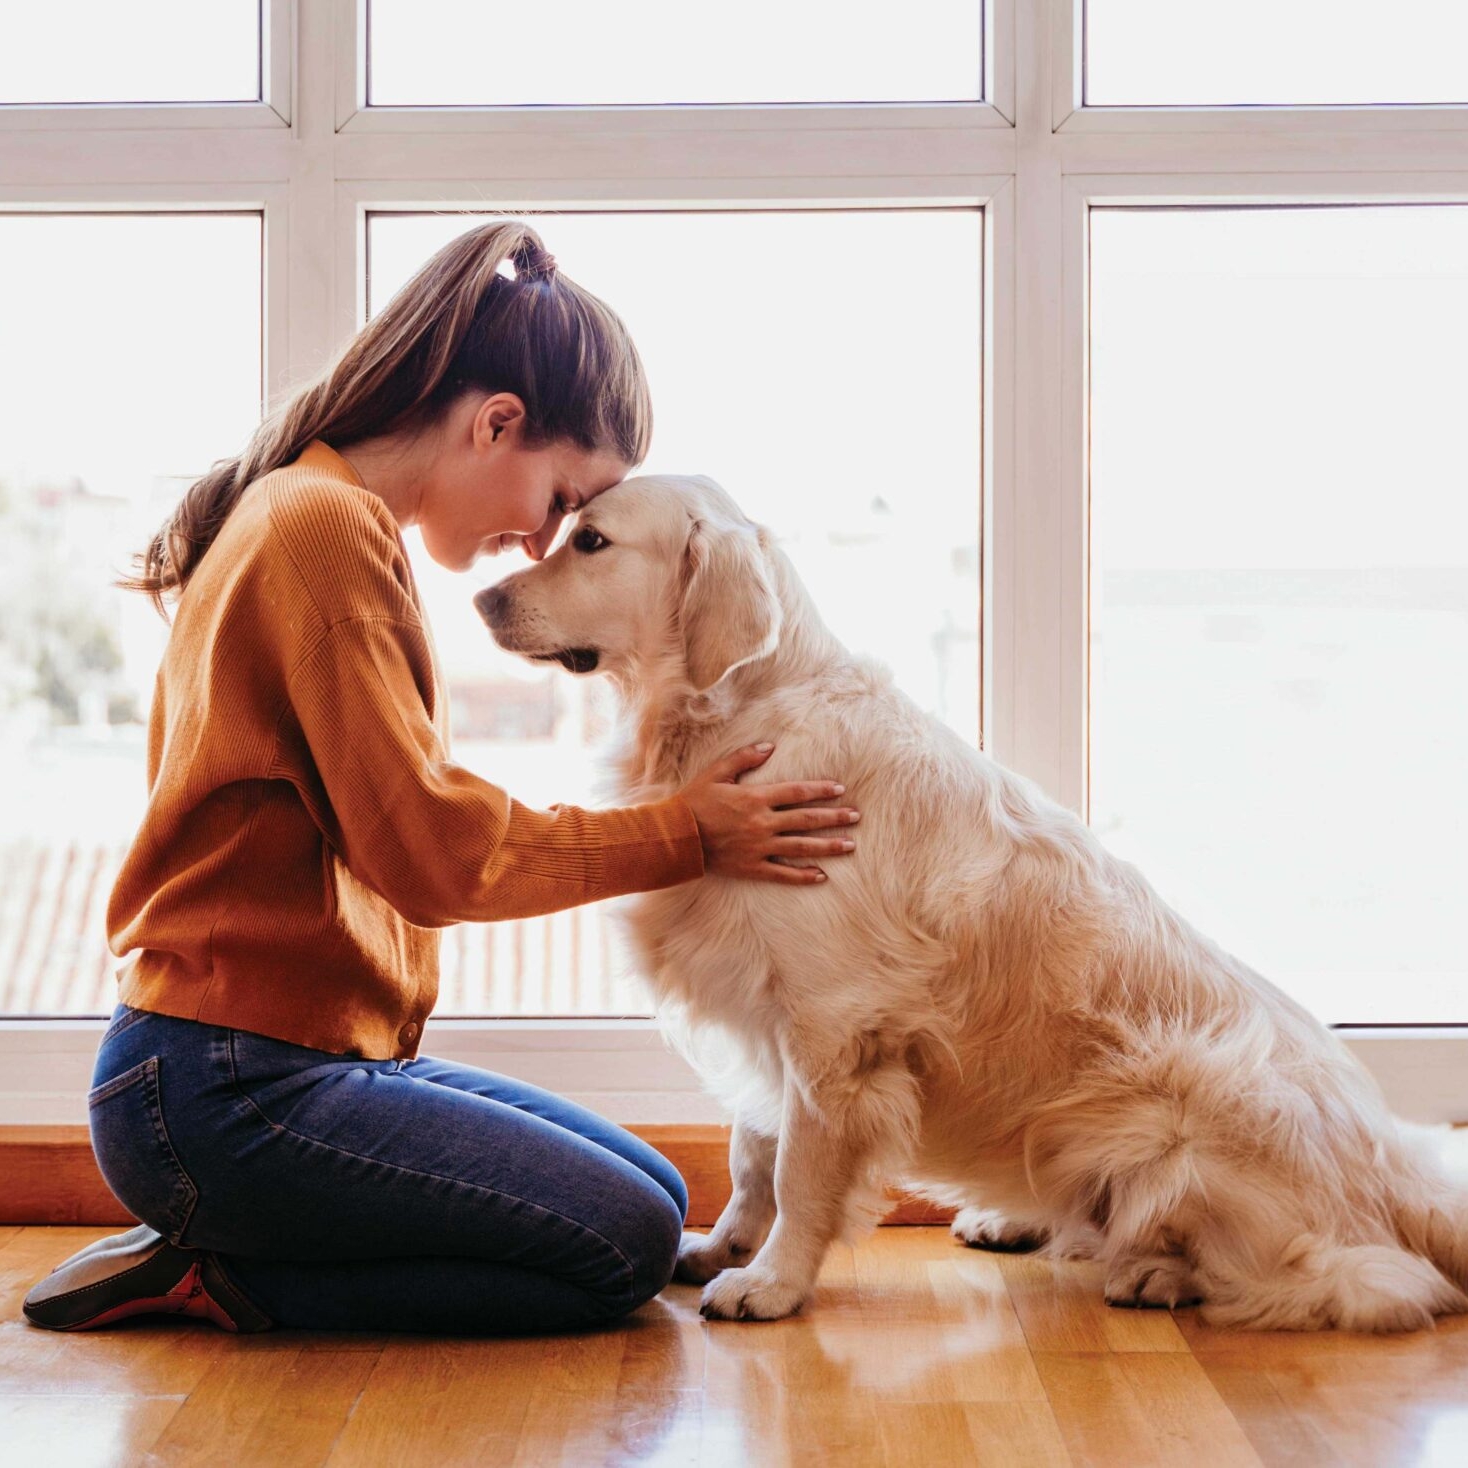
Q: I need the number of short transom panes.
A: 3